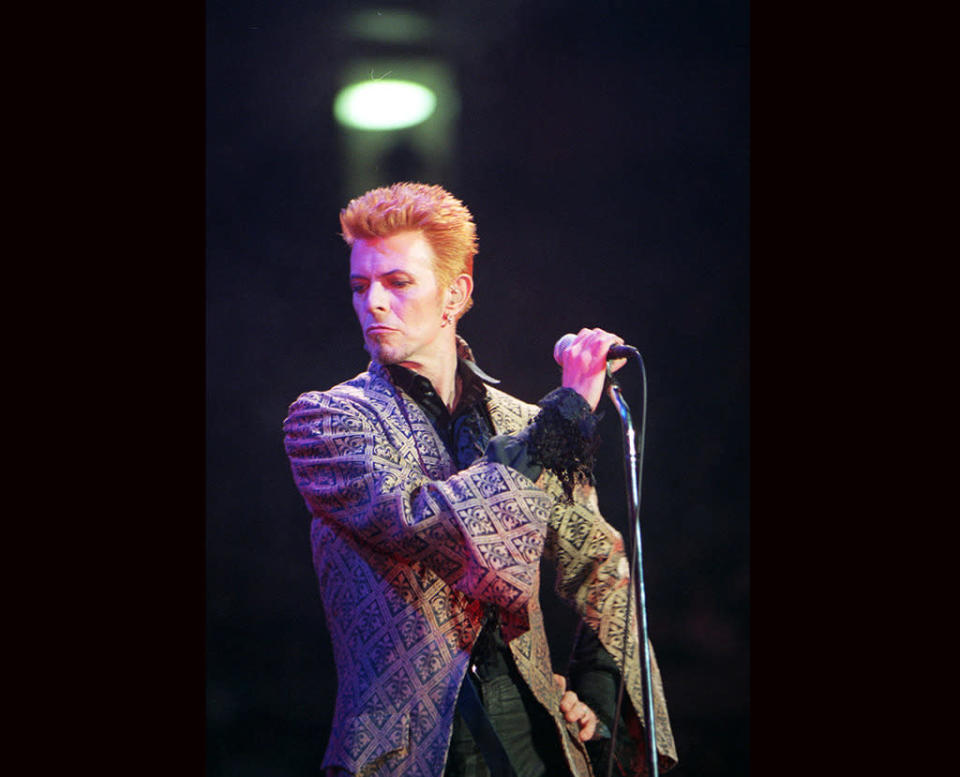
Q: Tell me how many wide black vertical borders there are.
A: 2